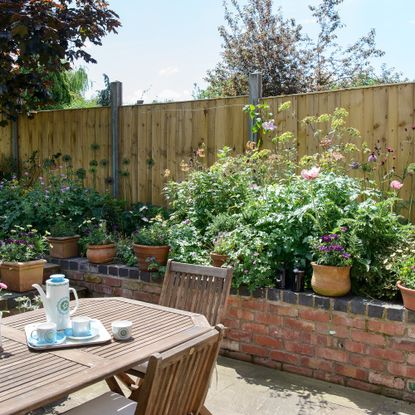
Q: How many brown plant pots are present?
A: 7